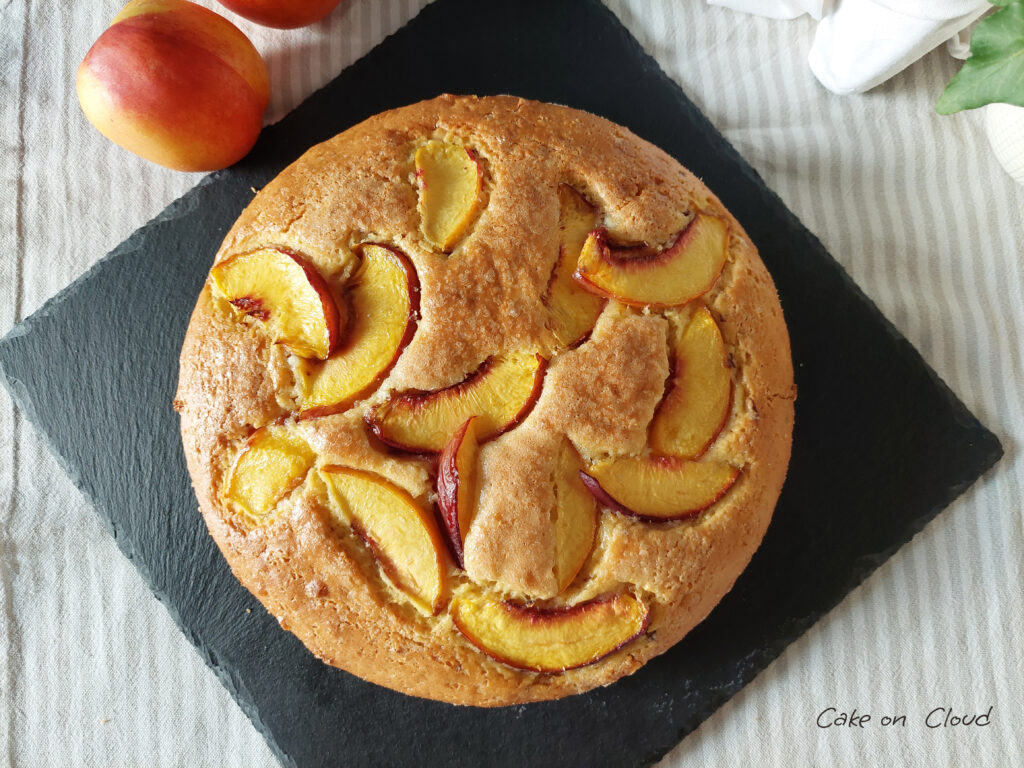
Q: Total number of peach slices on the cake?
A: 13